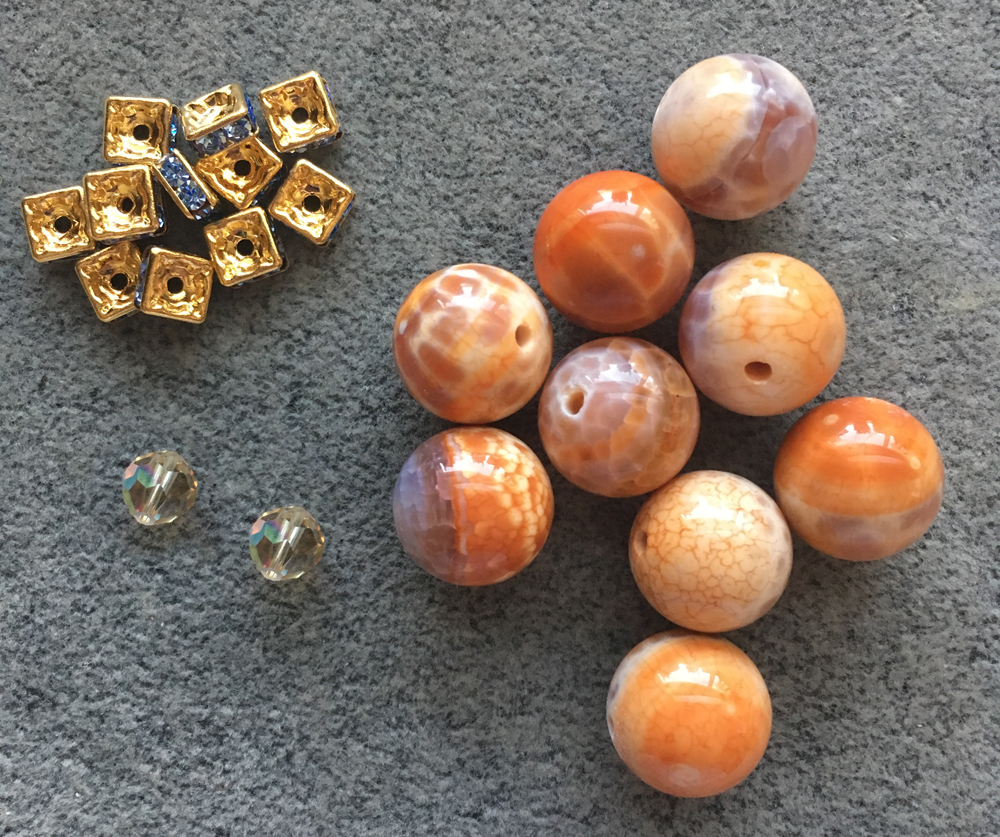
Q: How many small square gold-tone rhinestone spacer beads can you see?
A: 11